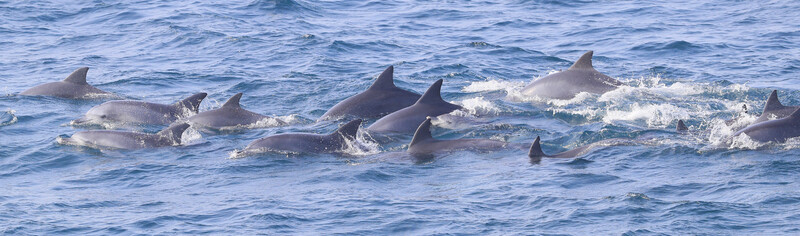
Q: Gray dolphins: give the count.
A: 13